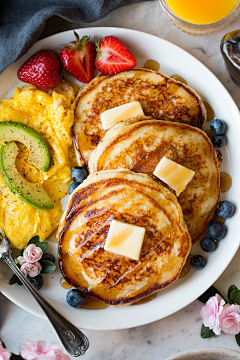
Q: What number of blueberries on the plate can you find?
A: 11